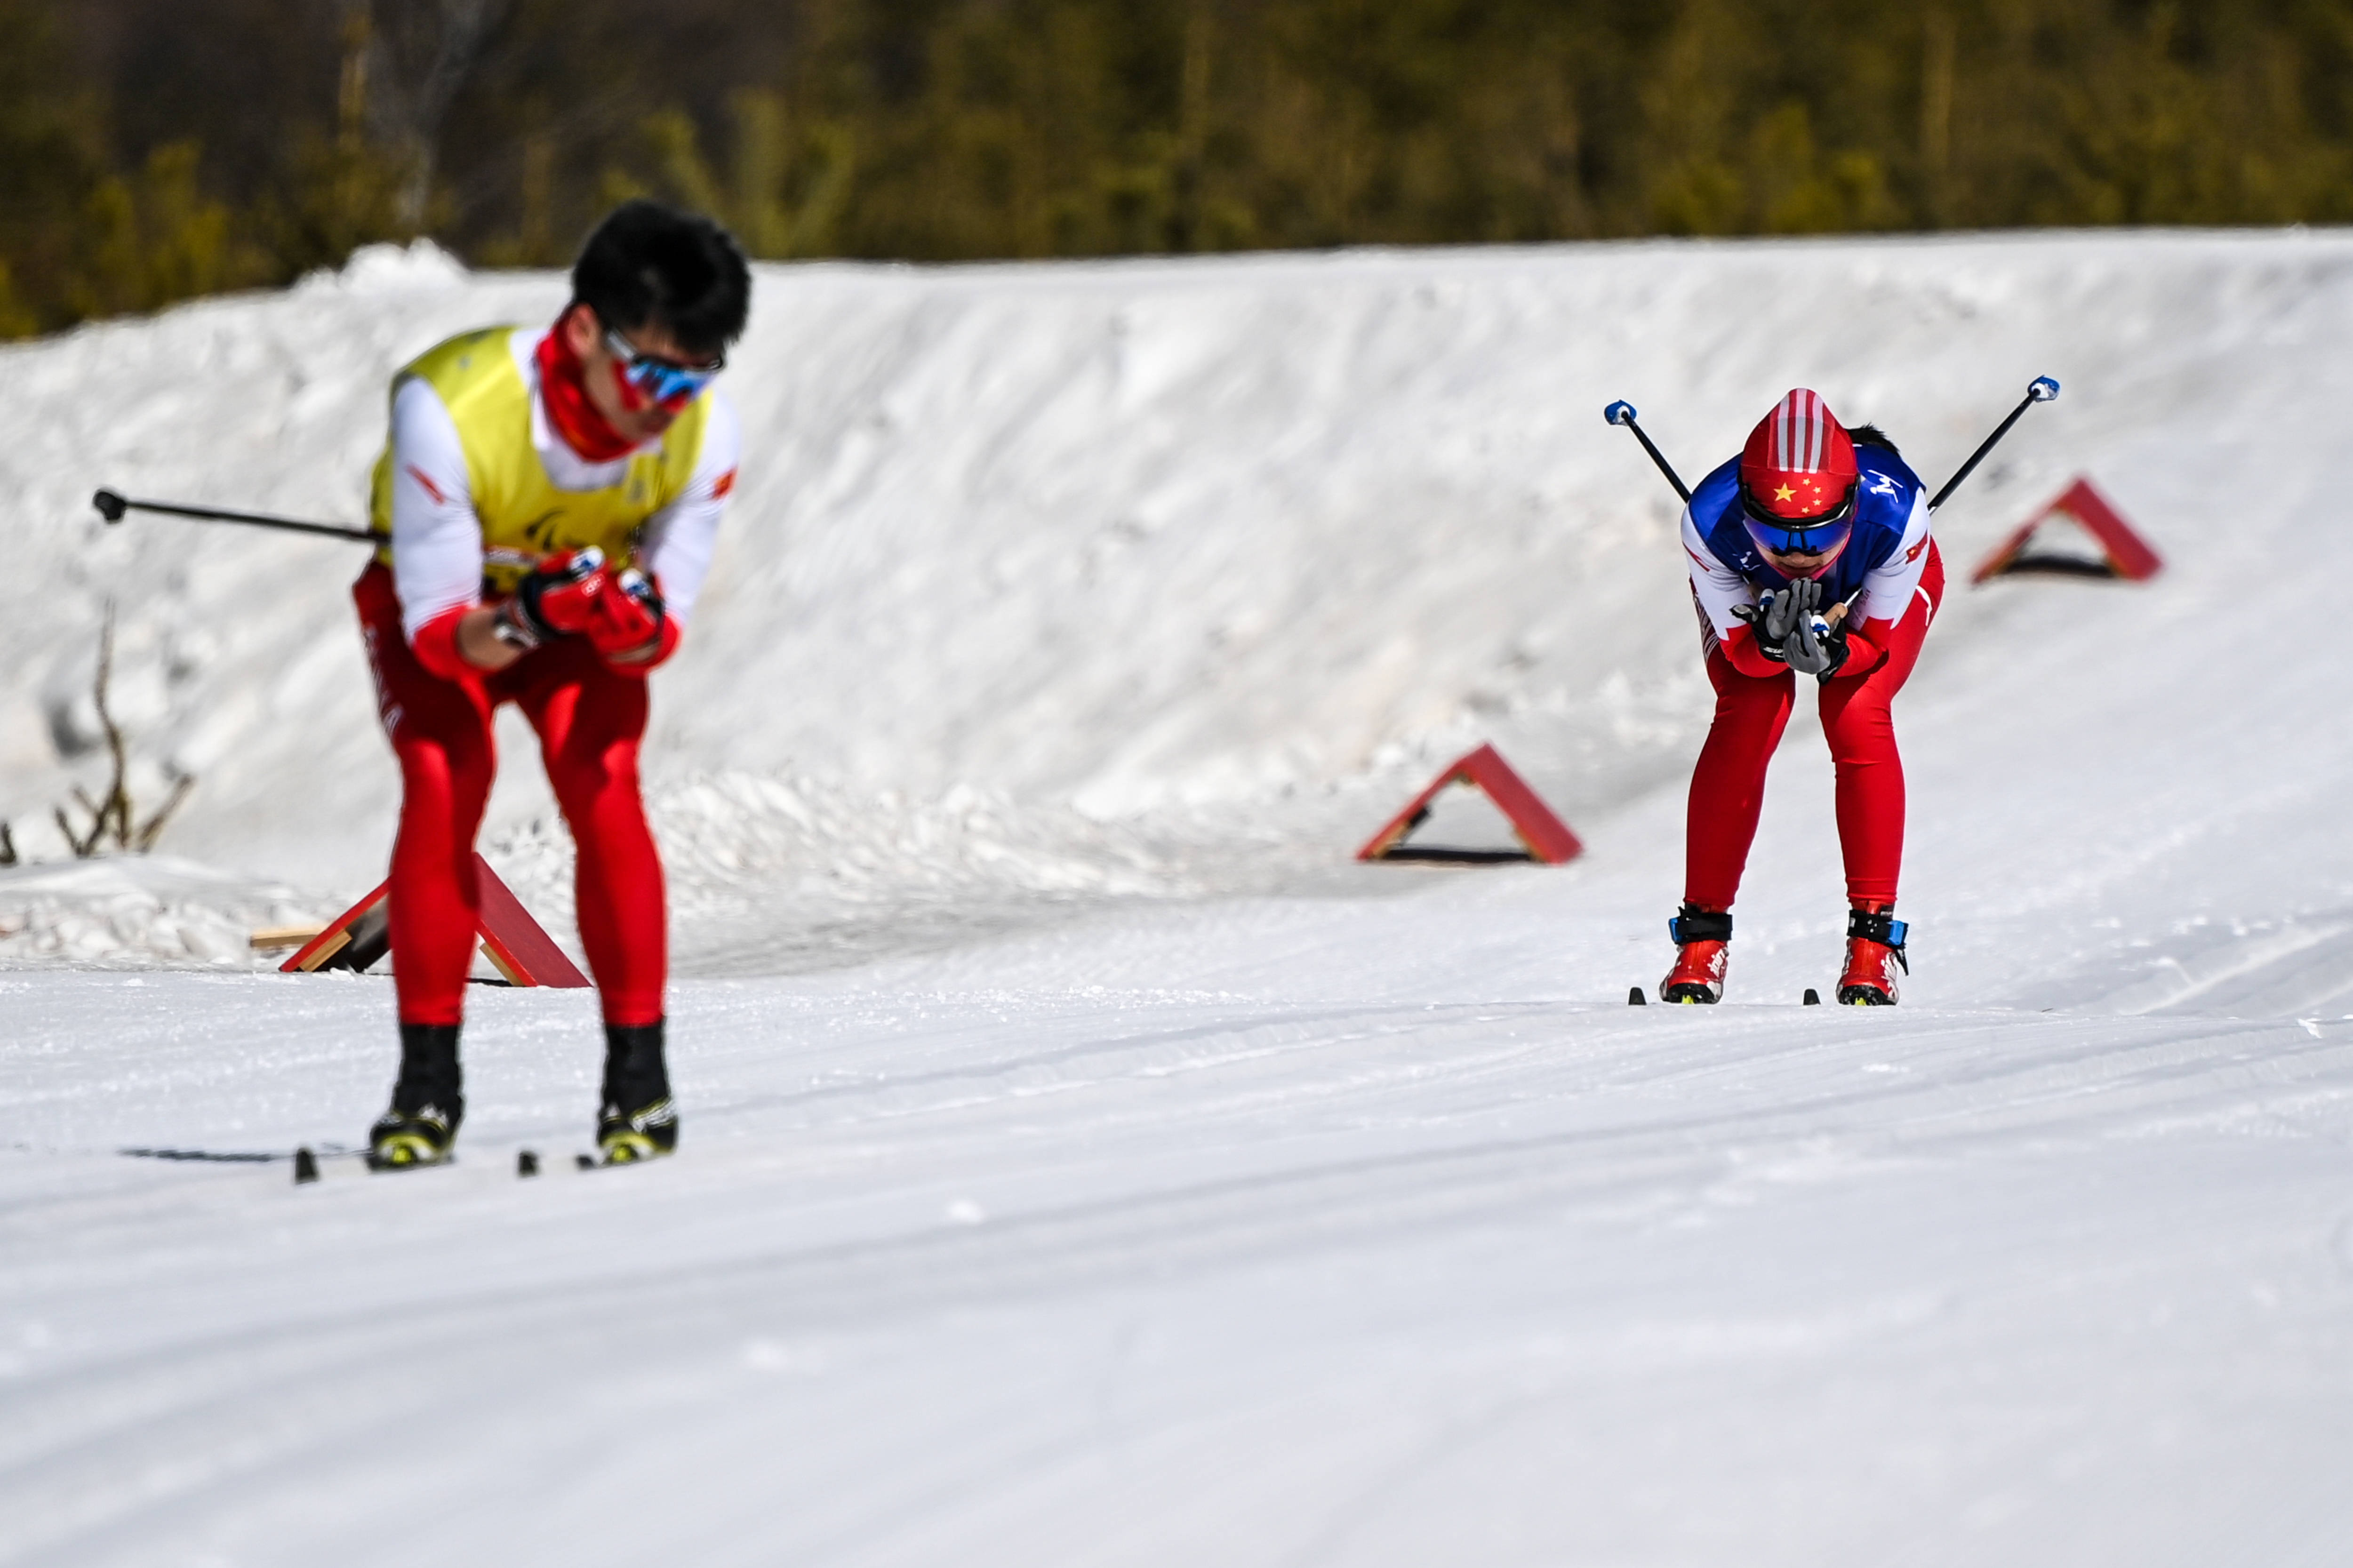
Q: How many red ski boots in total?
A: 2